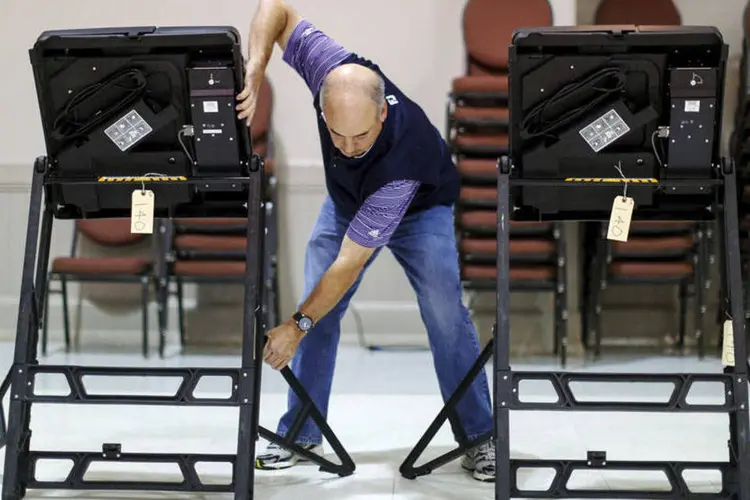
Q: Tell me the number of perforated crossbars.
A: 4